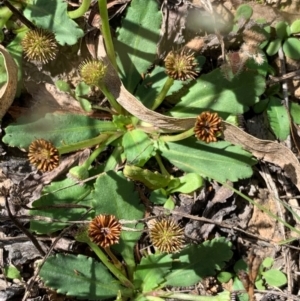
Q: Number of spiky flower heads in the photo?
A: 7